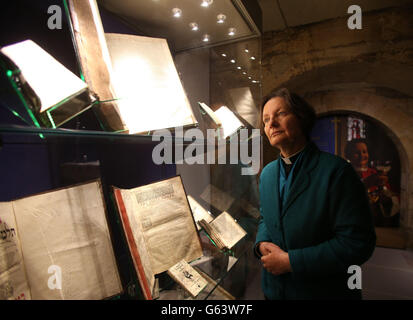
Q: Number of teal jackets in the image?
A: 1